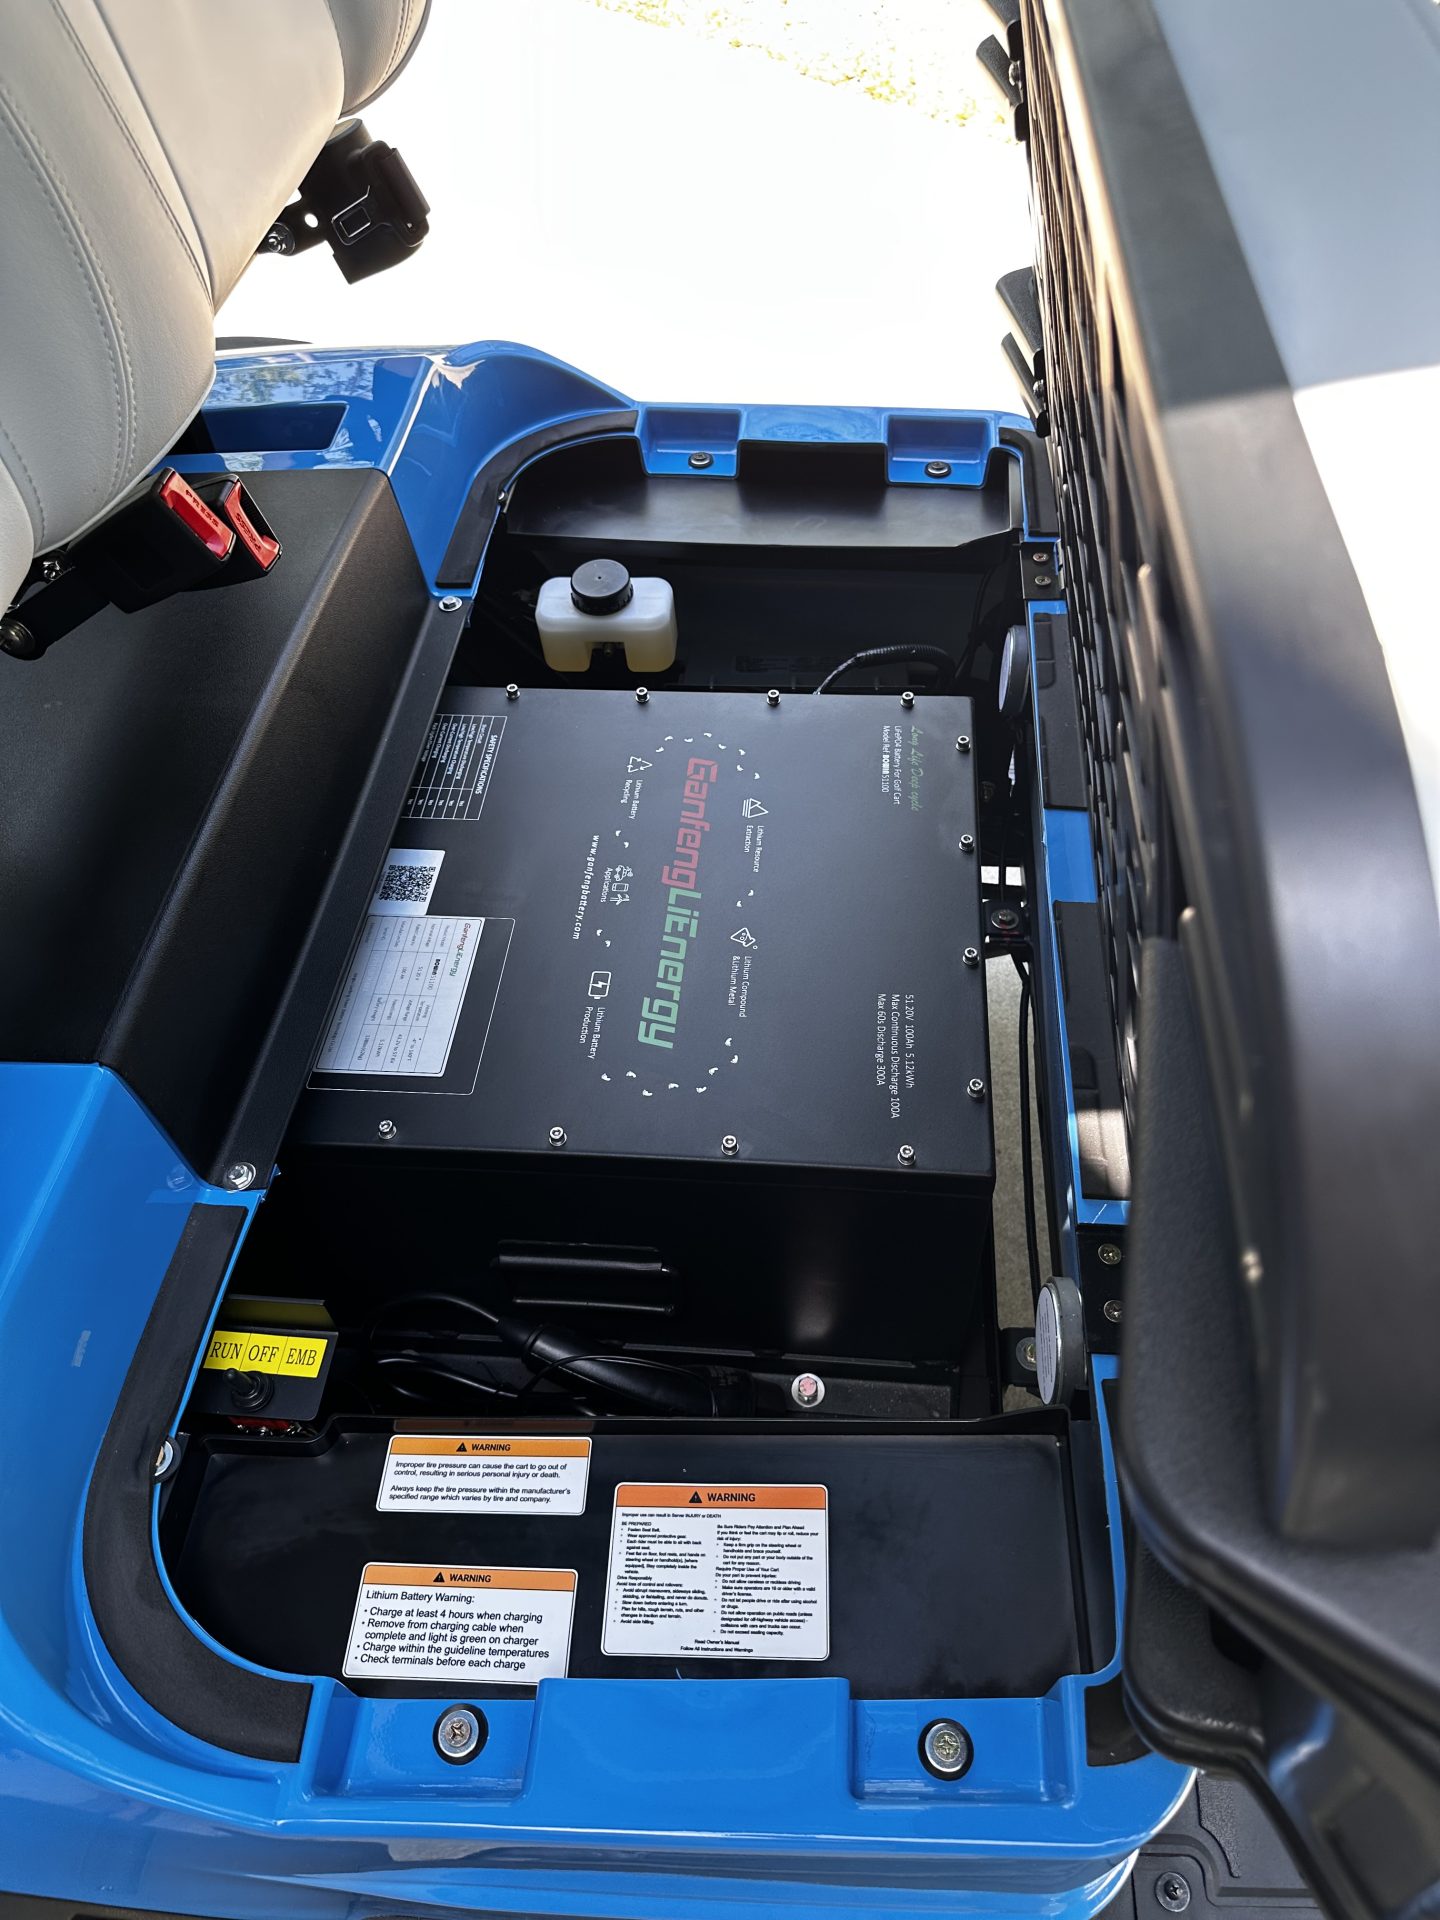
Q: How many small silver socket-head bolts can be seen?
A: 12